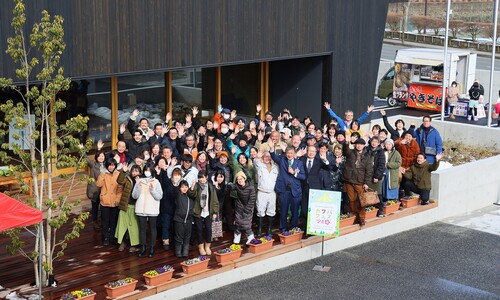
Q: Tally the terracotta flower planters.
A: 11